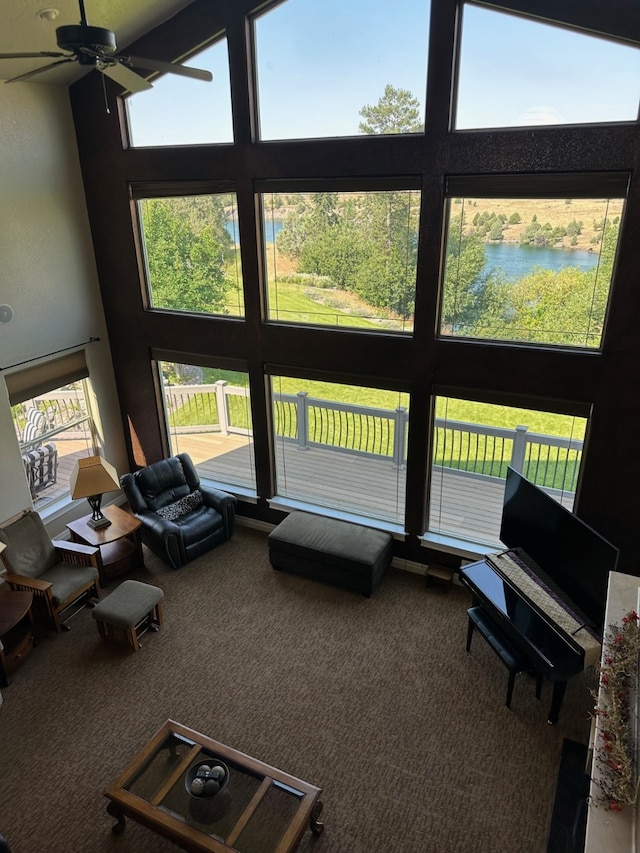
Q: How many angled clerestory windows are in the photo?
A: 3